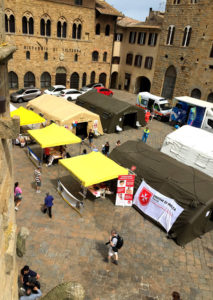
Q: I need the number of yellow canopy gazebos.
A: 3